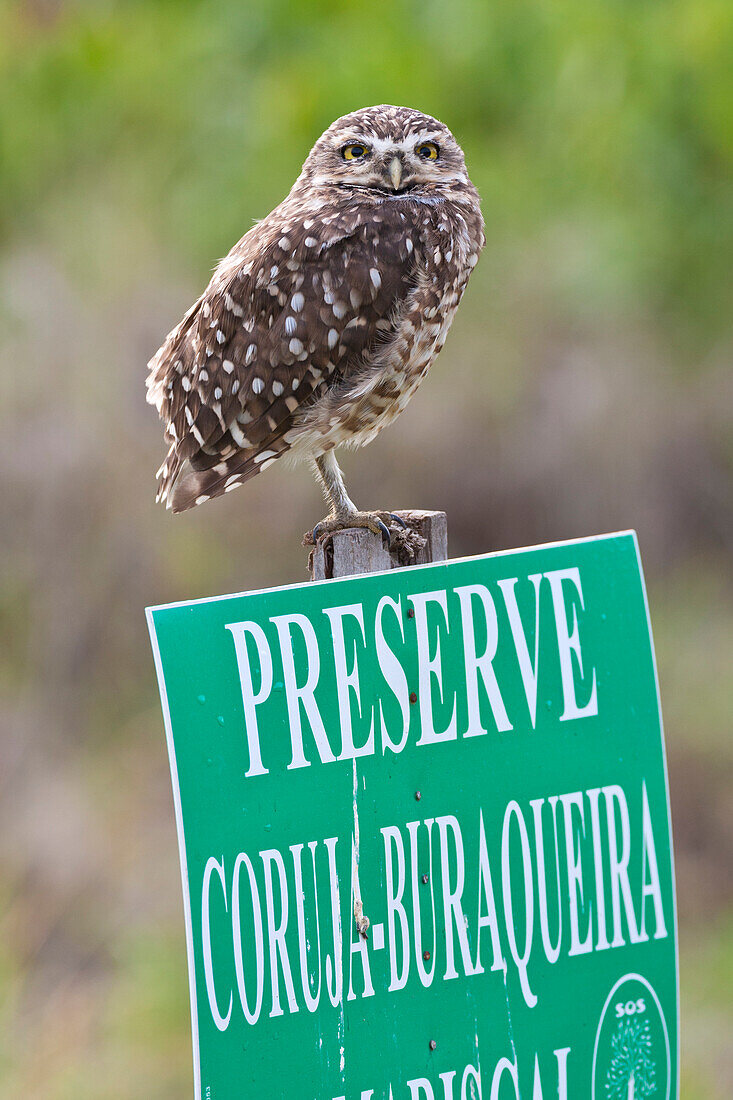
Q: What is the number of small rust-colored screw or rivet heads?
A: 6